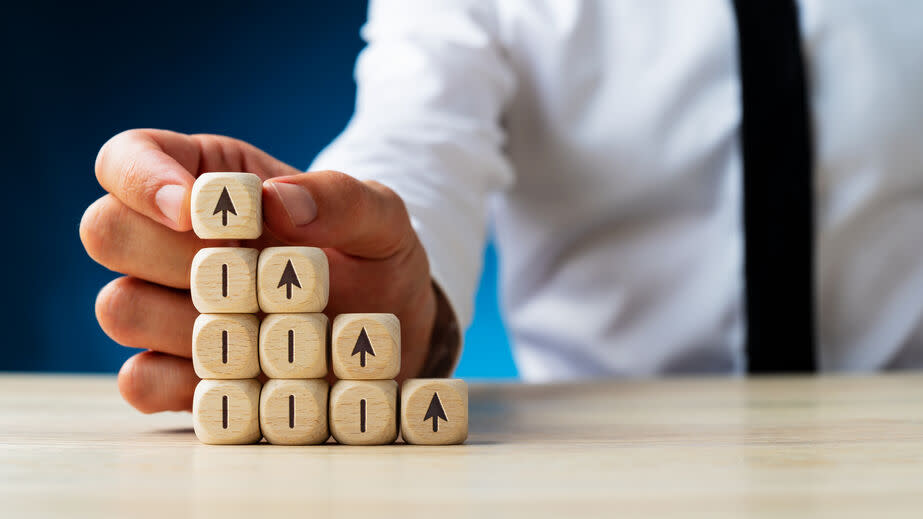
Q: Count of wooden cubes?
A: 10